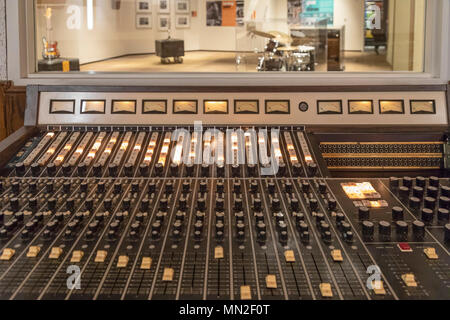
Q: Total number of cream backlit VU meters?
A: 12